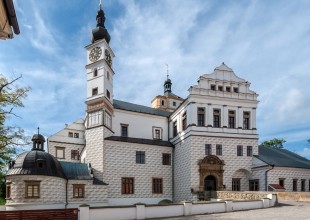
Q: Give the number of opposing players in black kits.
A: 0